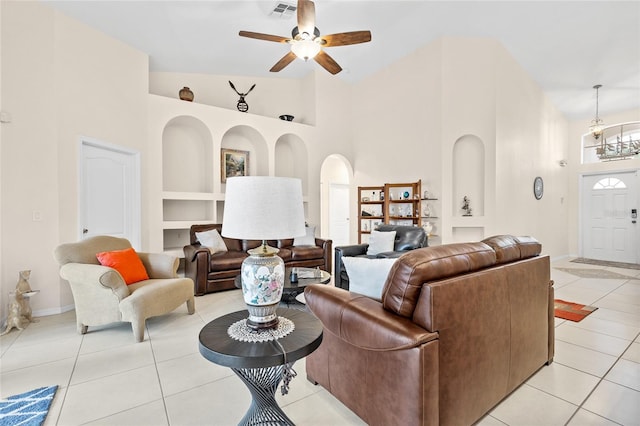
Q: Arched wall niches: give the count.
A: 4